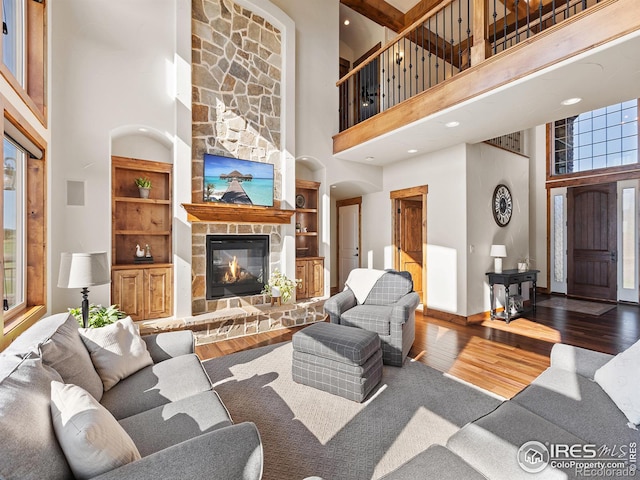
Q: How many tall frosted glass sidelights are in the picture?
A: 2